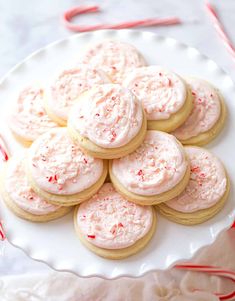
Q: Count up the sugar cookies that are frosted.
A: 11